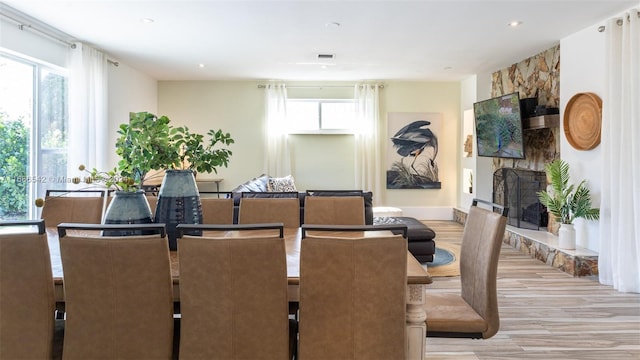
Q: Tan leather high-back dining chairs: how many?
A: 10